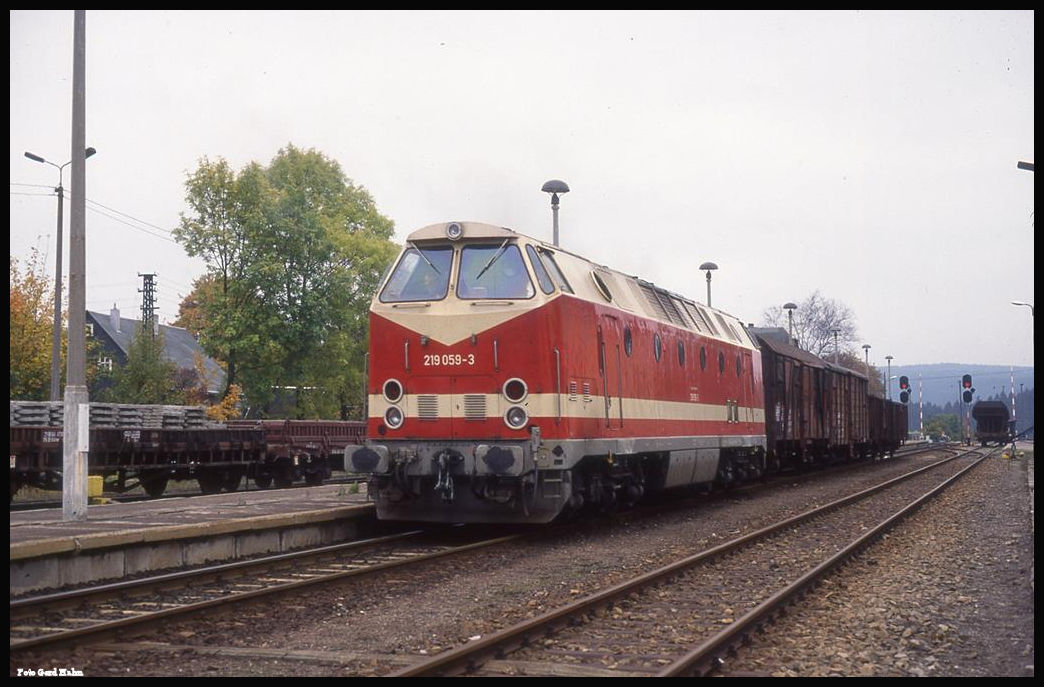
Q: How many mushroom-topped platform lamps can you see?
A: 6